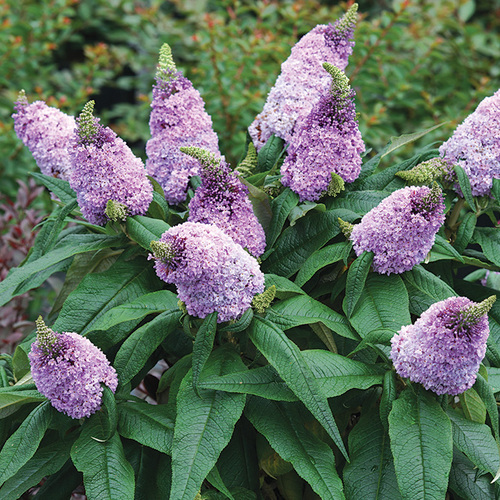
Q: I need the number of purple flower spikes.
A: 11